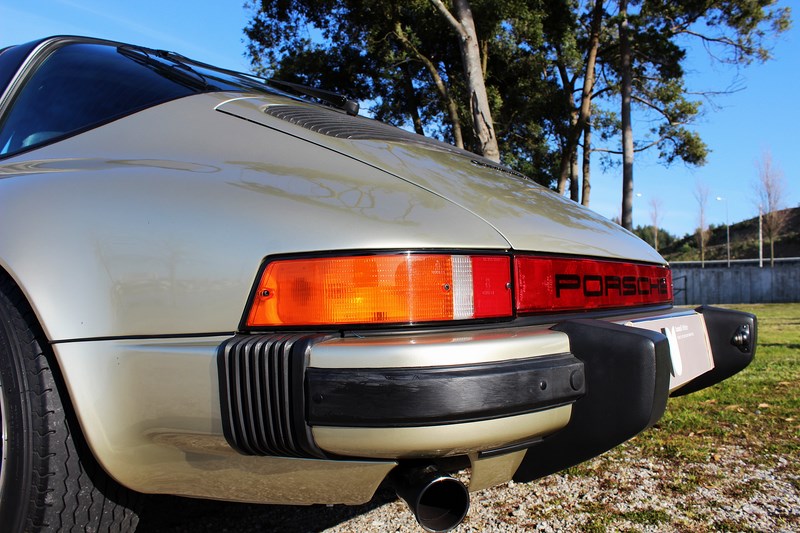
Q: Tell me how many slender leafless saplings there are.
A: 3